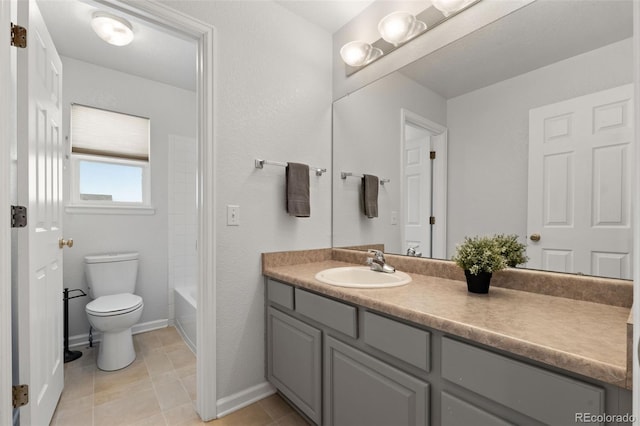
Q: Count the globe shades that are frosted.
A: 3